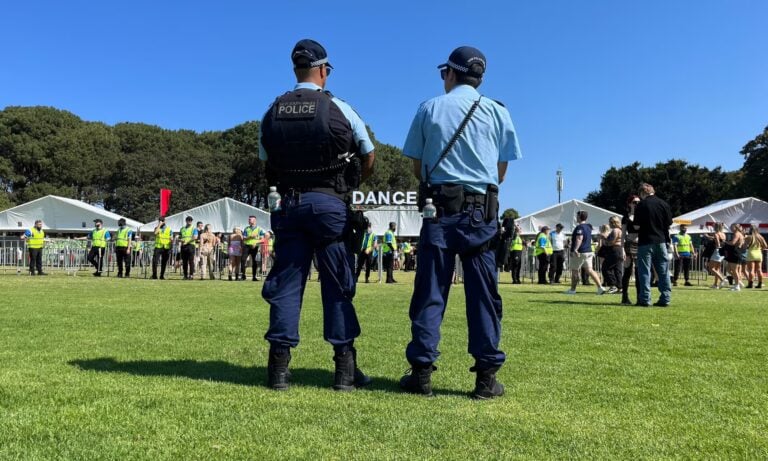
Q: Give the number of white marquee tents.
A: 5